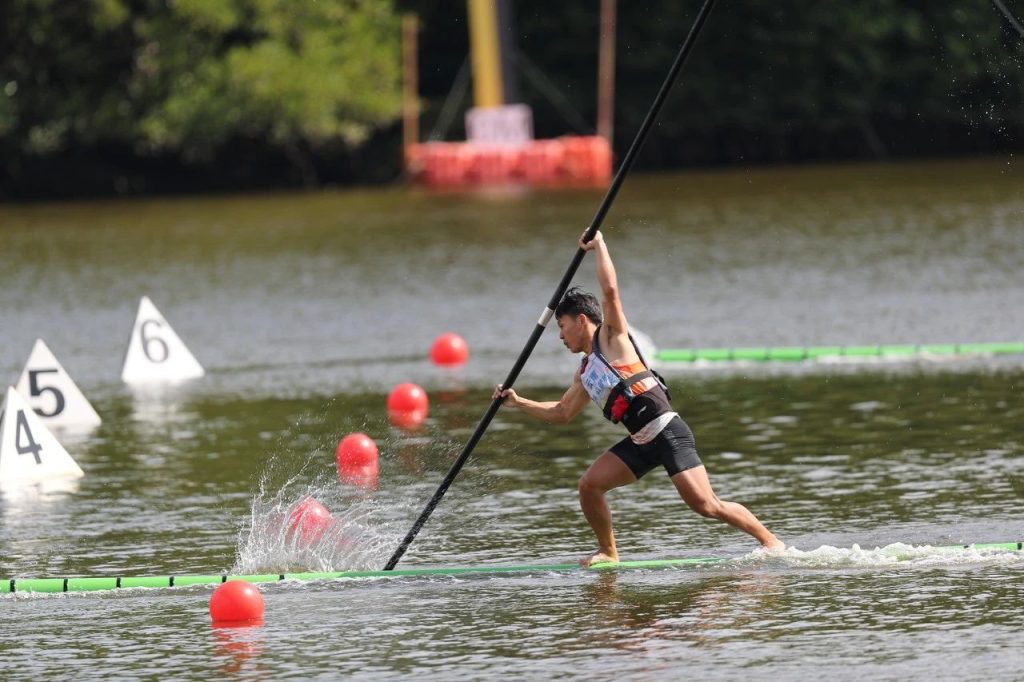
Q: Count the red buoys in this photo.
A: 5